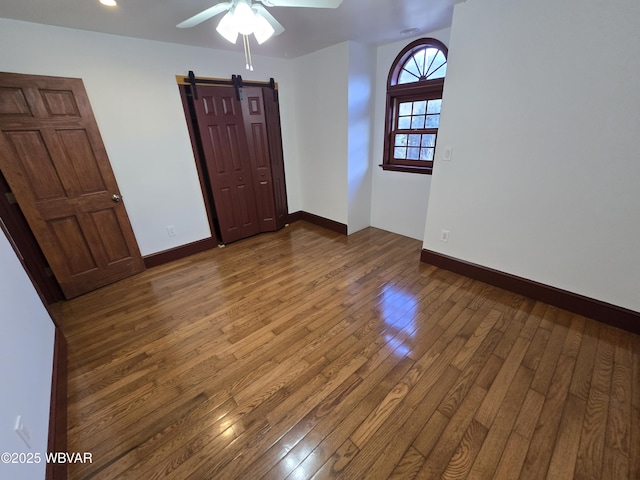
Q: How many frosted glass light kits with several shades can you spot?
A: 1